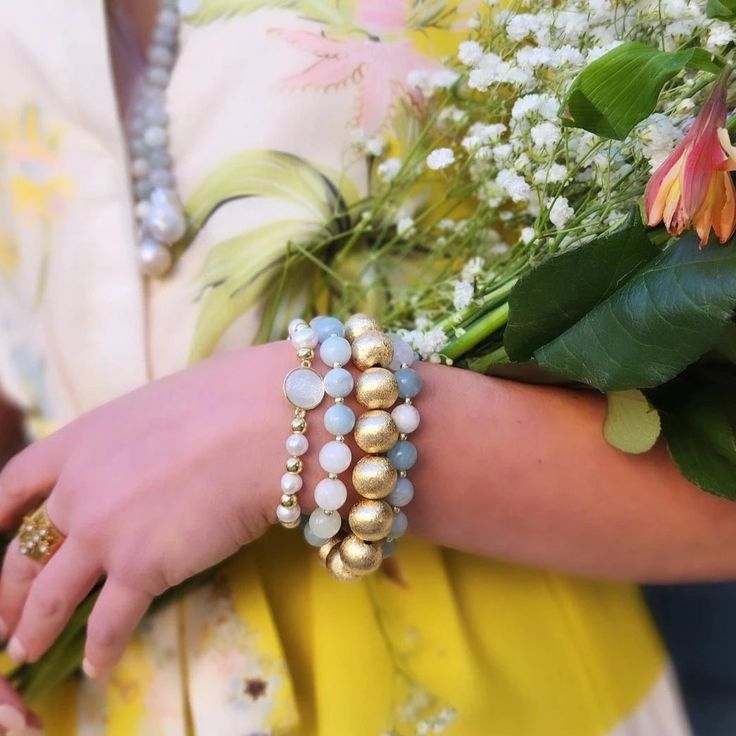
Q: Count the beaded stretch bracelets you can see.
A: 4